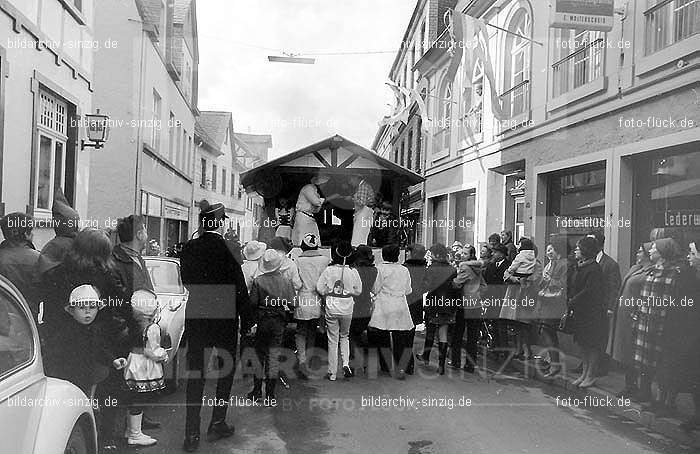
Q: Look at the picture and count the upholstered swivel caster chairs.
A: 0